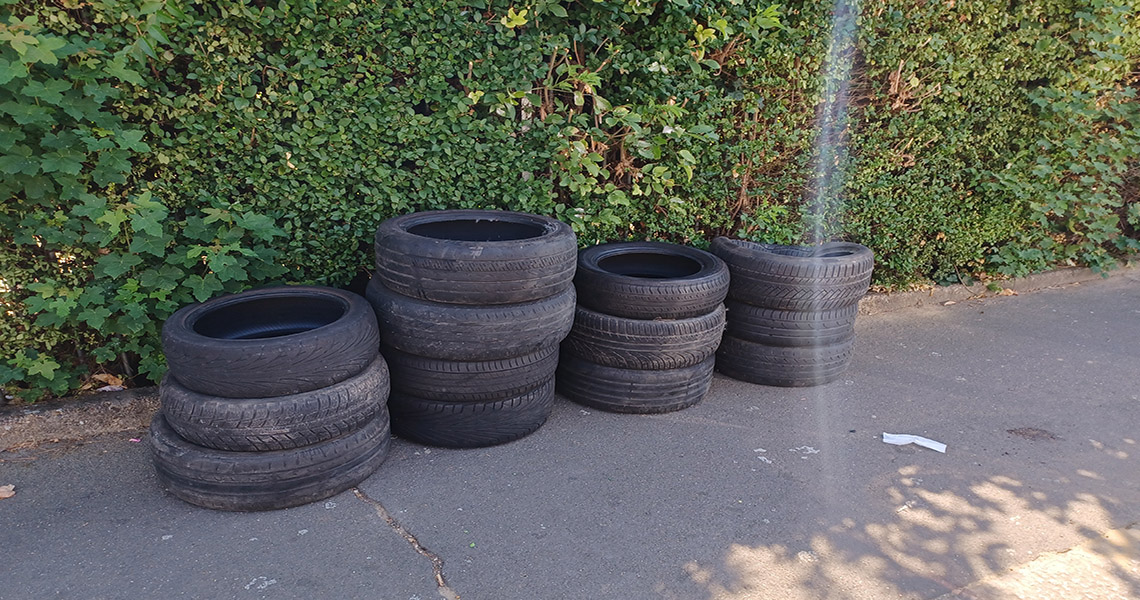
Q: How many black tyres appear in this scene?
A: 13